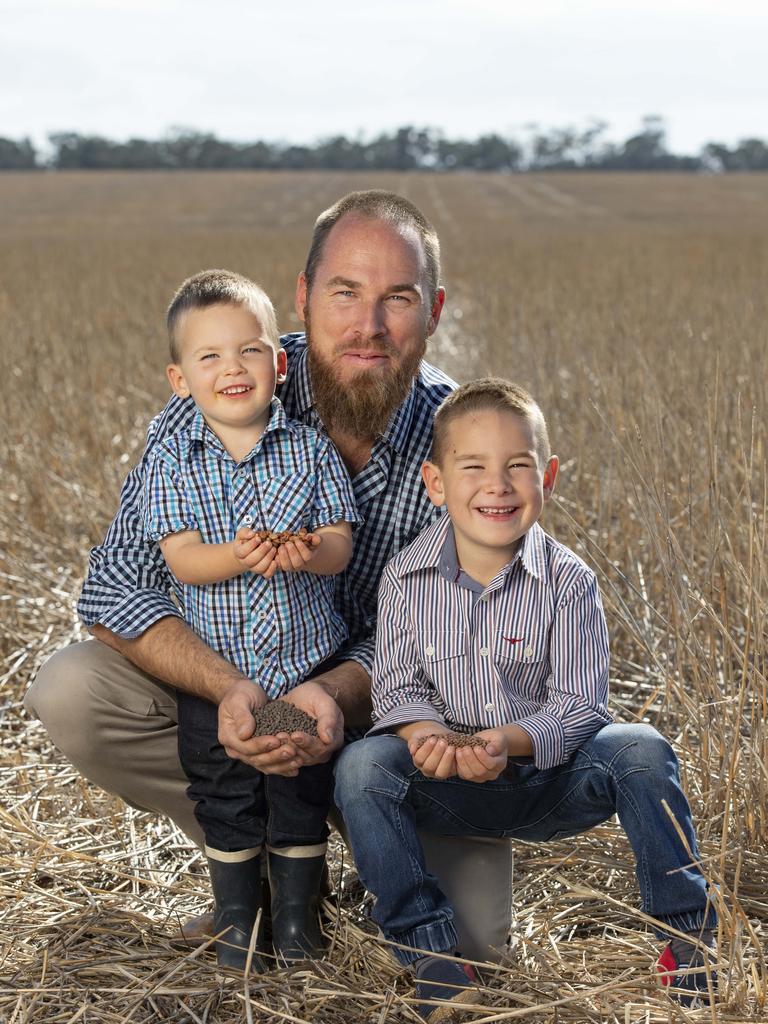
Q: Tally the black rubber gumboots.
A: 2